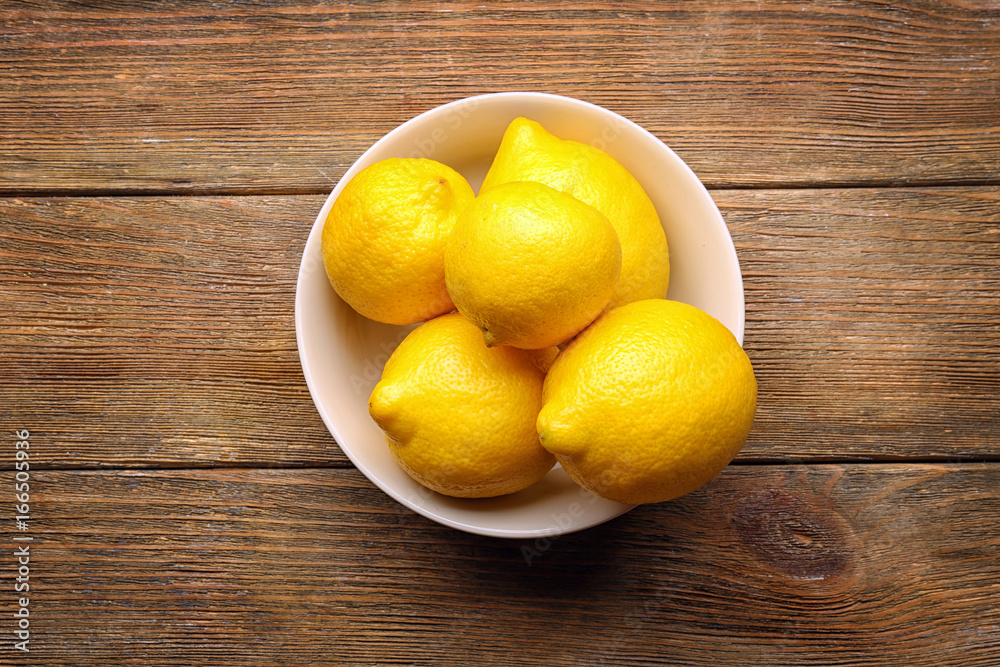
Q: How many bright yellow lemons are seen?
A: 5